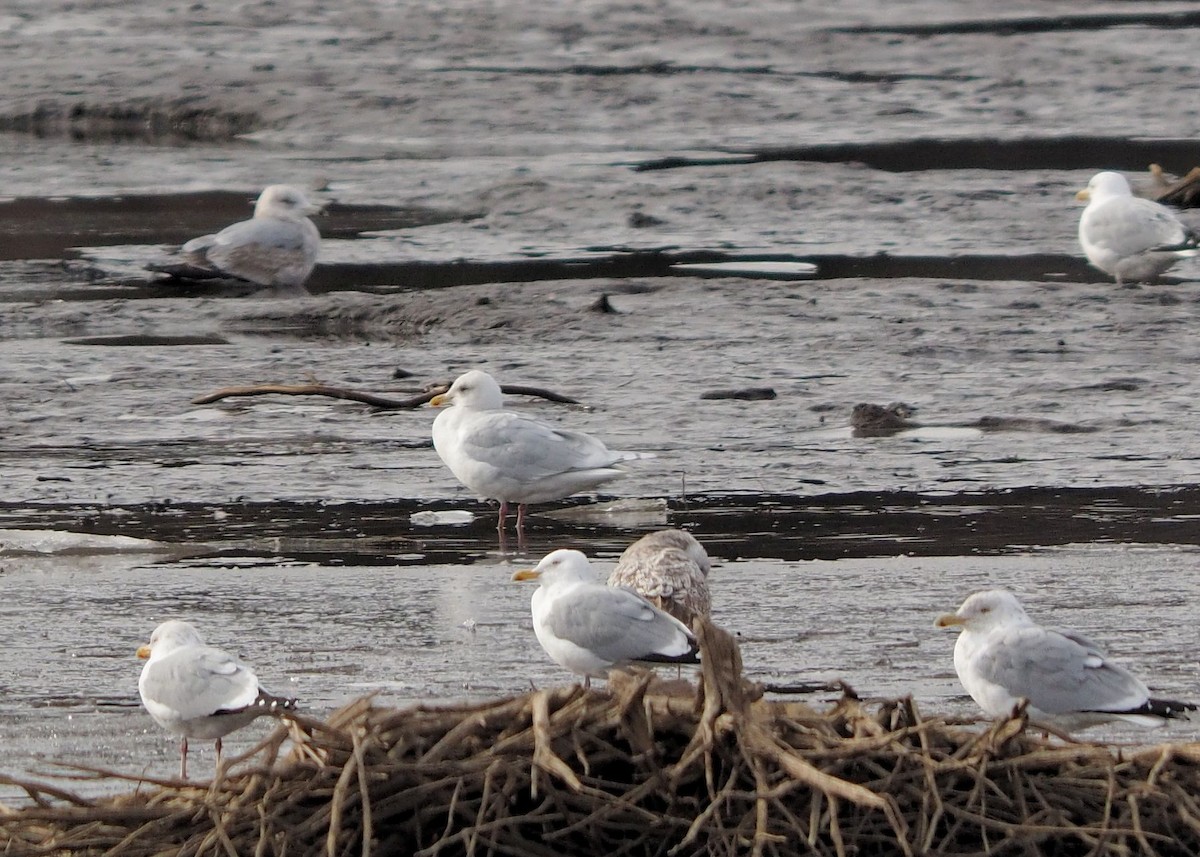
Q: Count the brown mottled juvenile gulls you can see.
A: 1